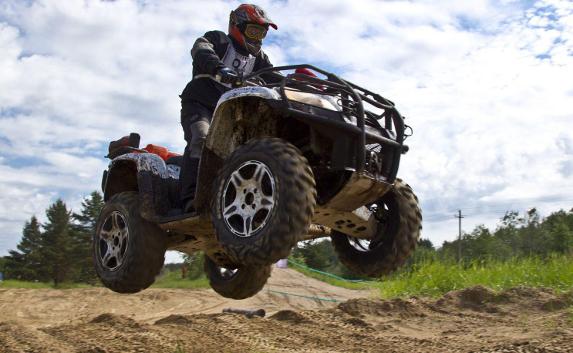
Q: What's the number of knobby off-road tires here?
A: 4